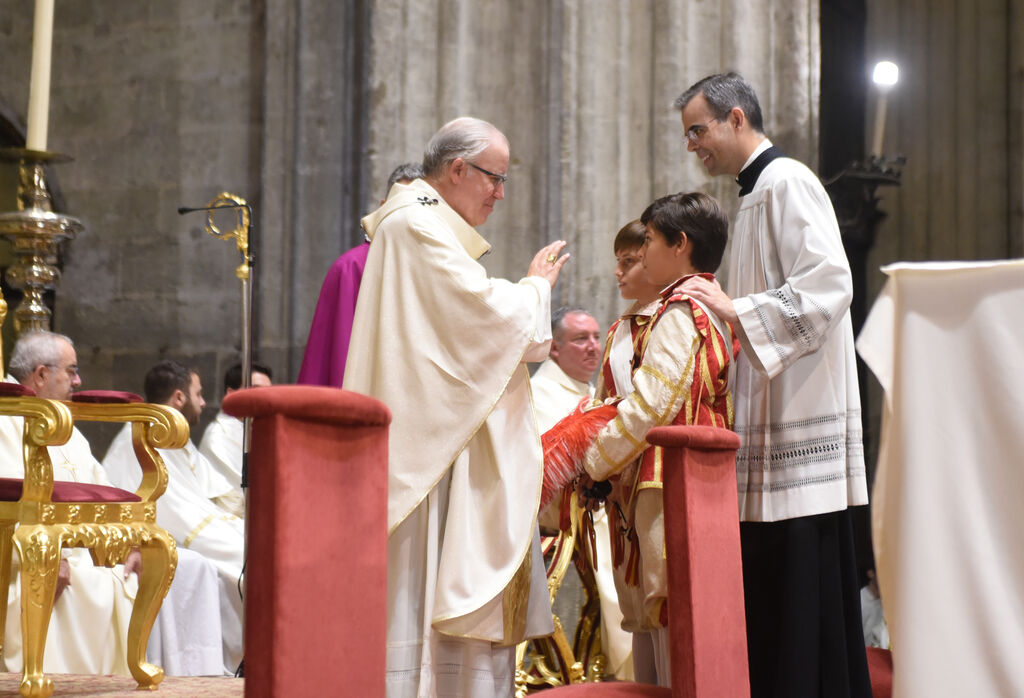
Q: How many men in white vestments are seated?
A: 4